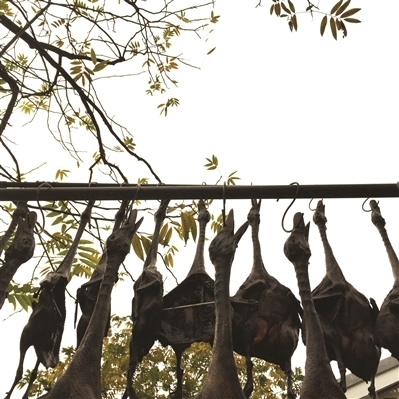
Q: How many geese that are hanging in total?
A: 12